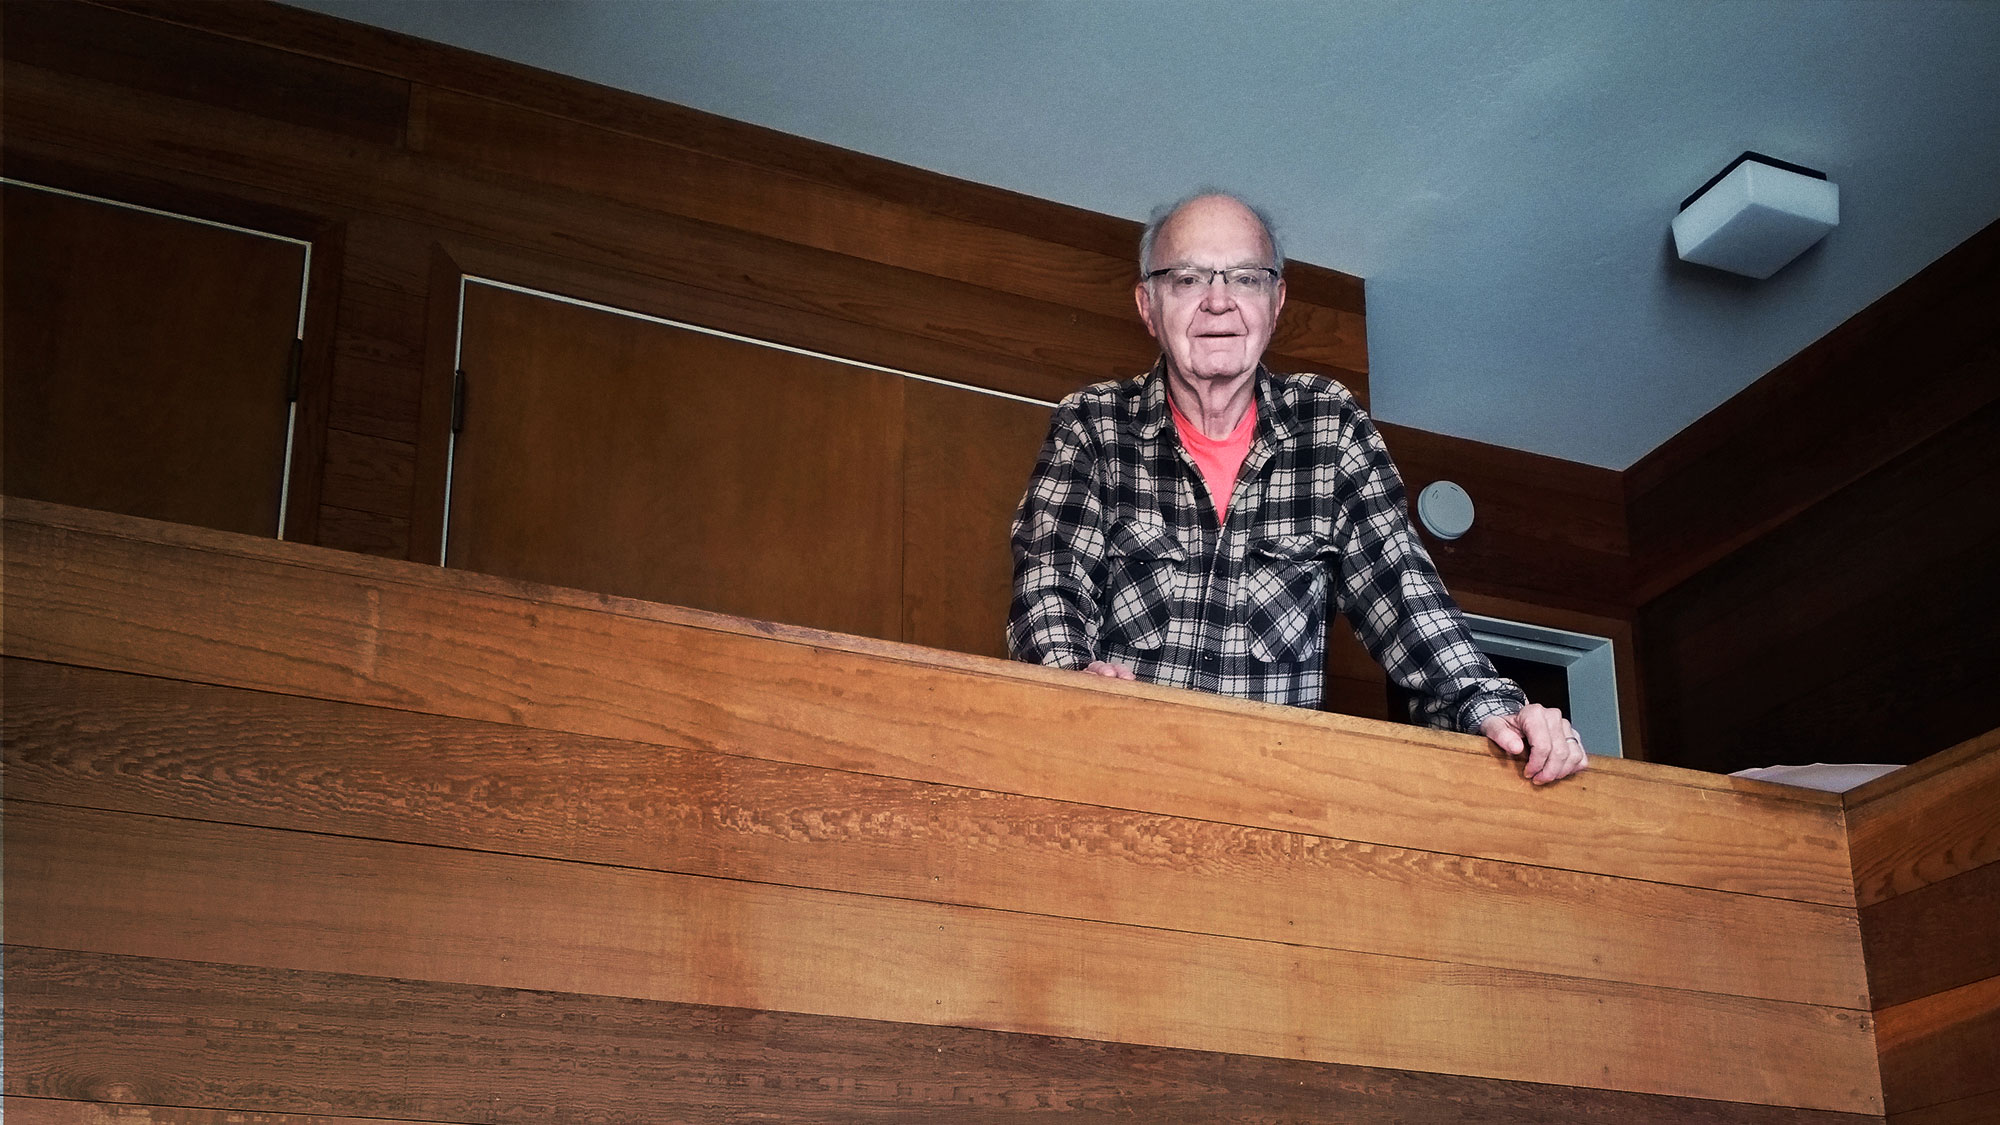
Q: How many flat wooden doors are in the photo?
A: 3